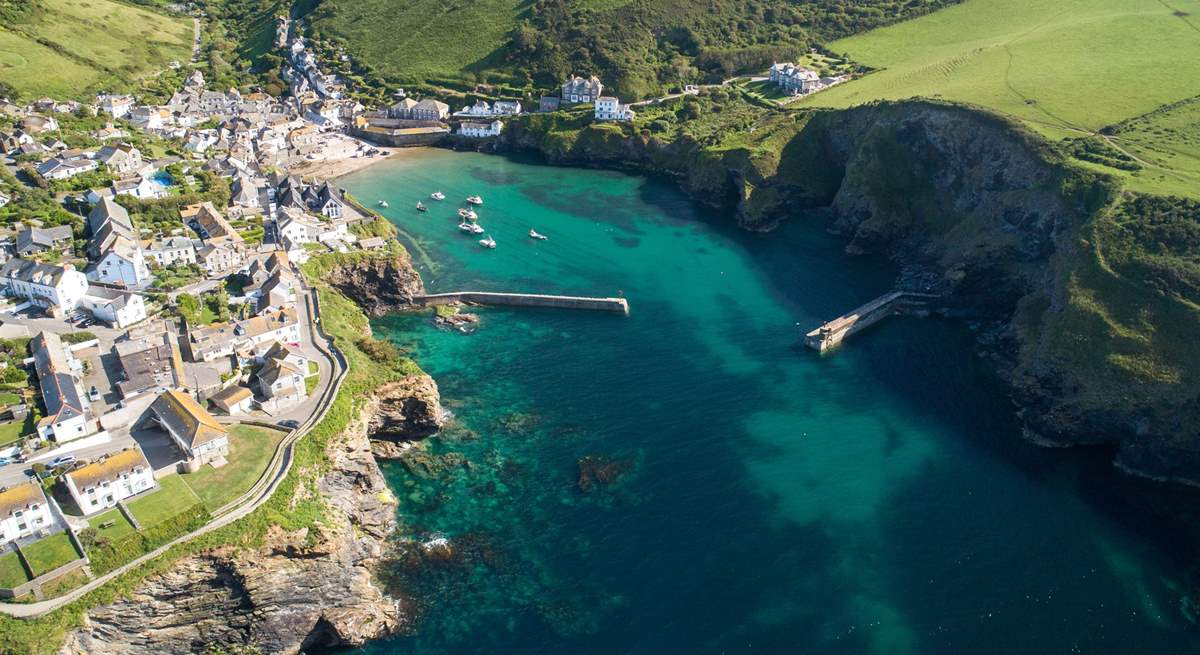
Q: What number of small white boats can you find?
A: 8